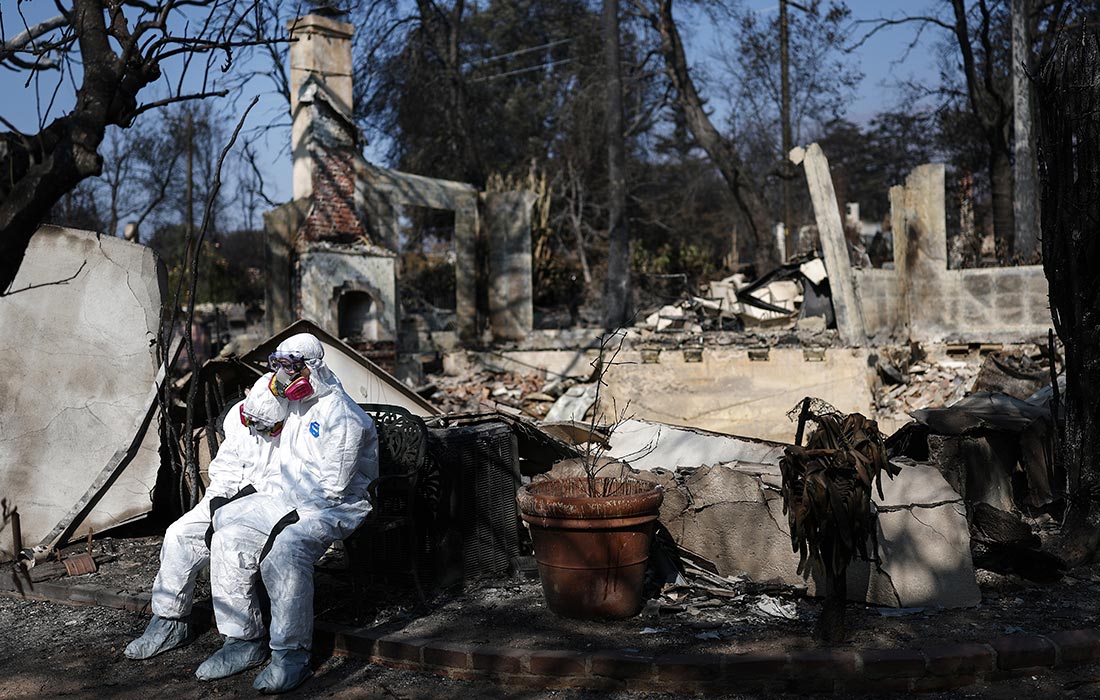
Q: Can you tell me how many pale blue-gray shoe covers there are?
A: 3